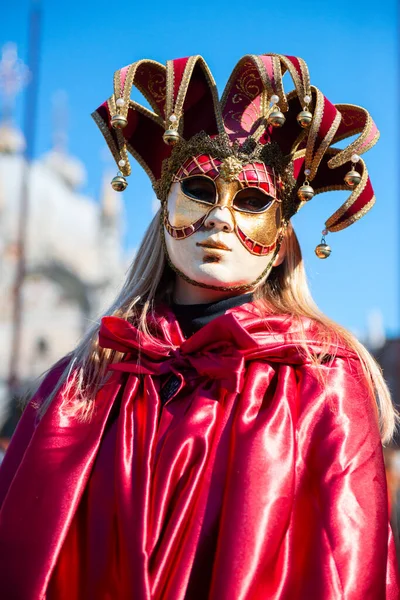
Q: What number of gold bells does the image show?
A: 8